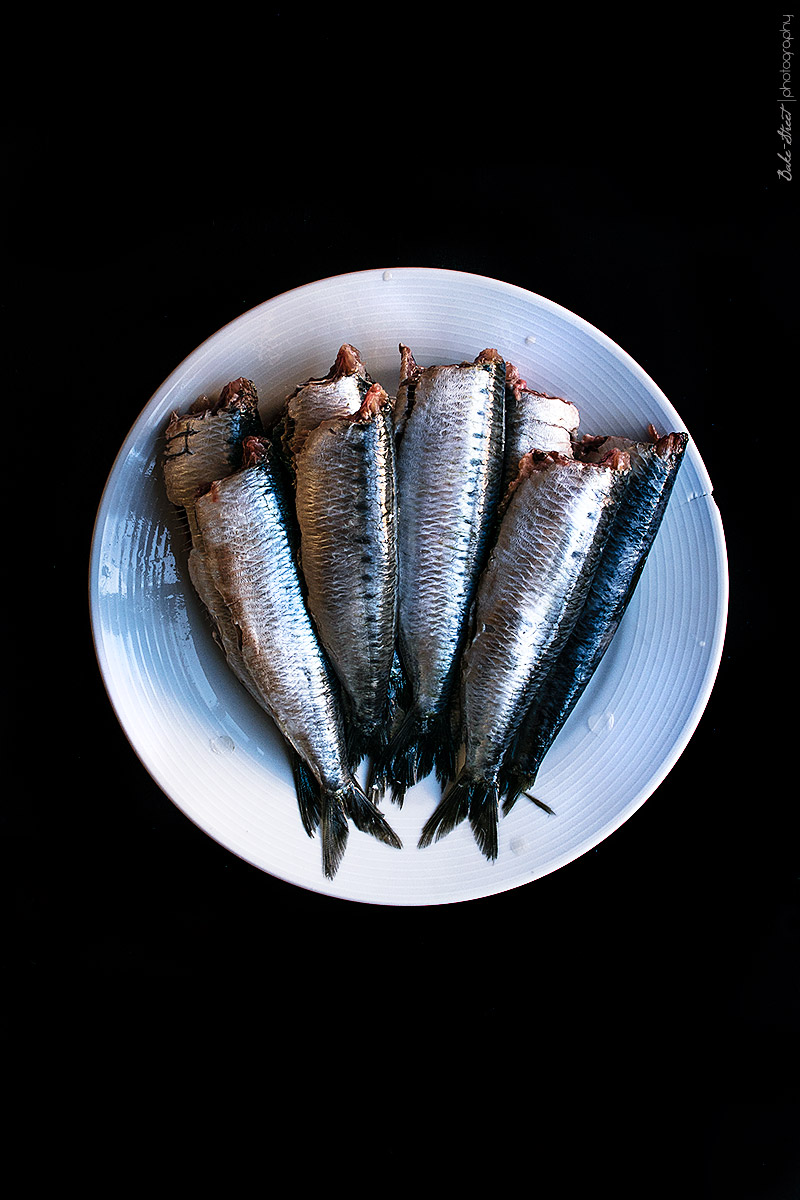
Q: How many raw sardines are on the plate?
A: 8